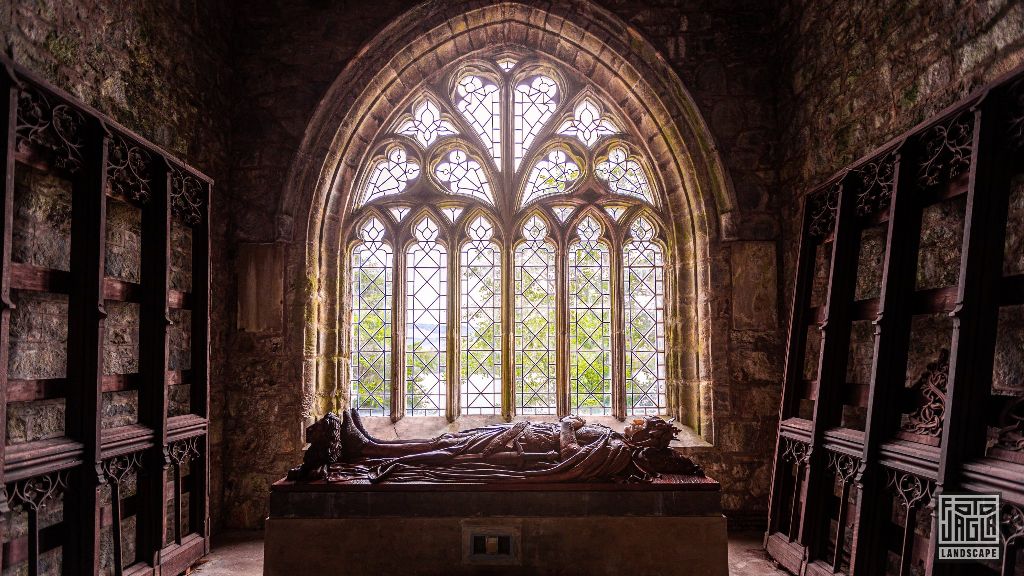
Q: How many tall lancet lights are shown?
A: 6